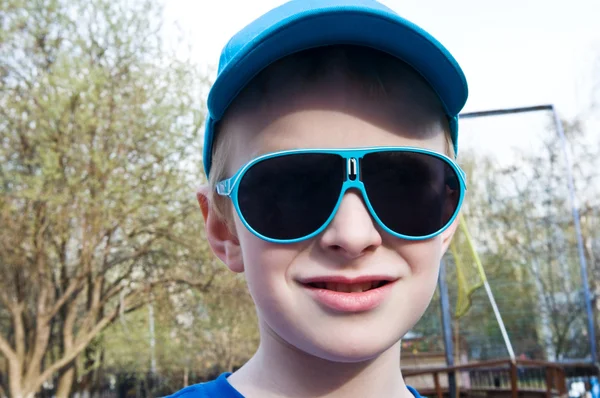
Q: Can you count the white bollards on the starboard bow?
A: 0